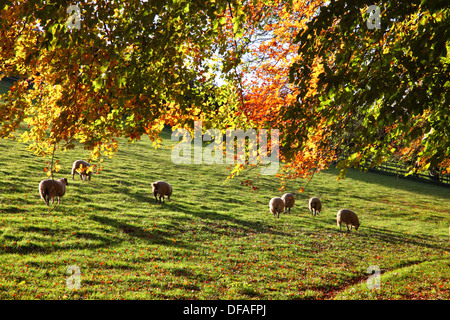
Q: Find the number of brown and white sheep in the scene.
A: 7